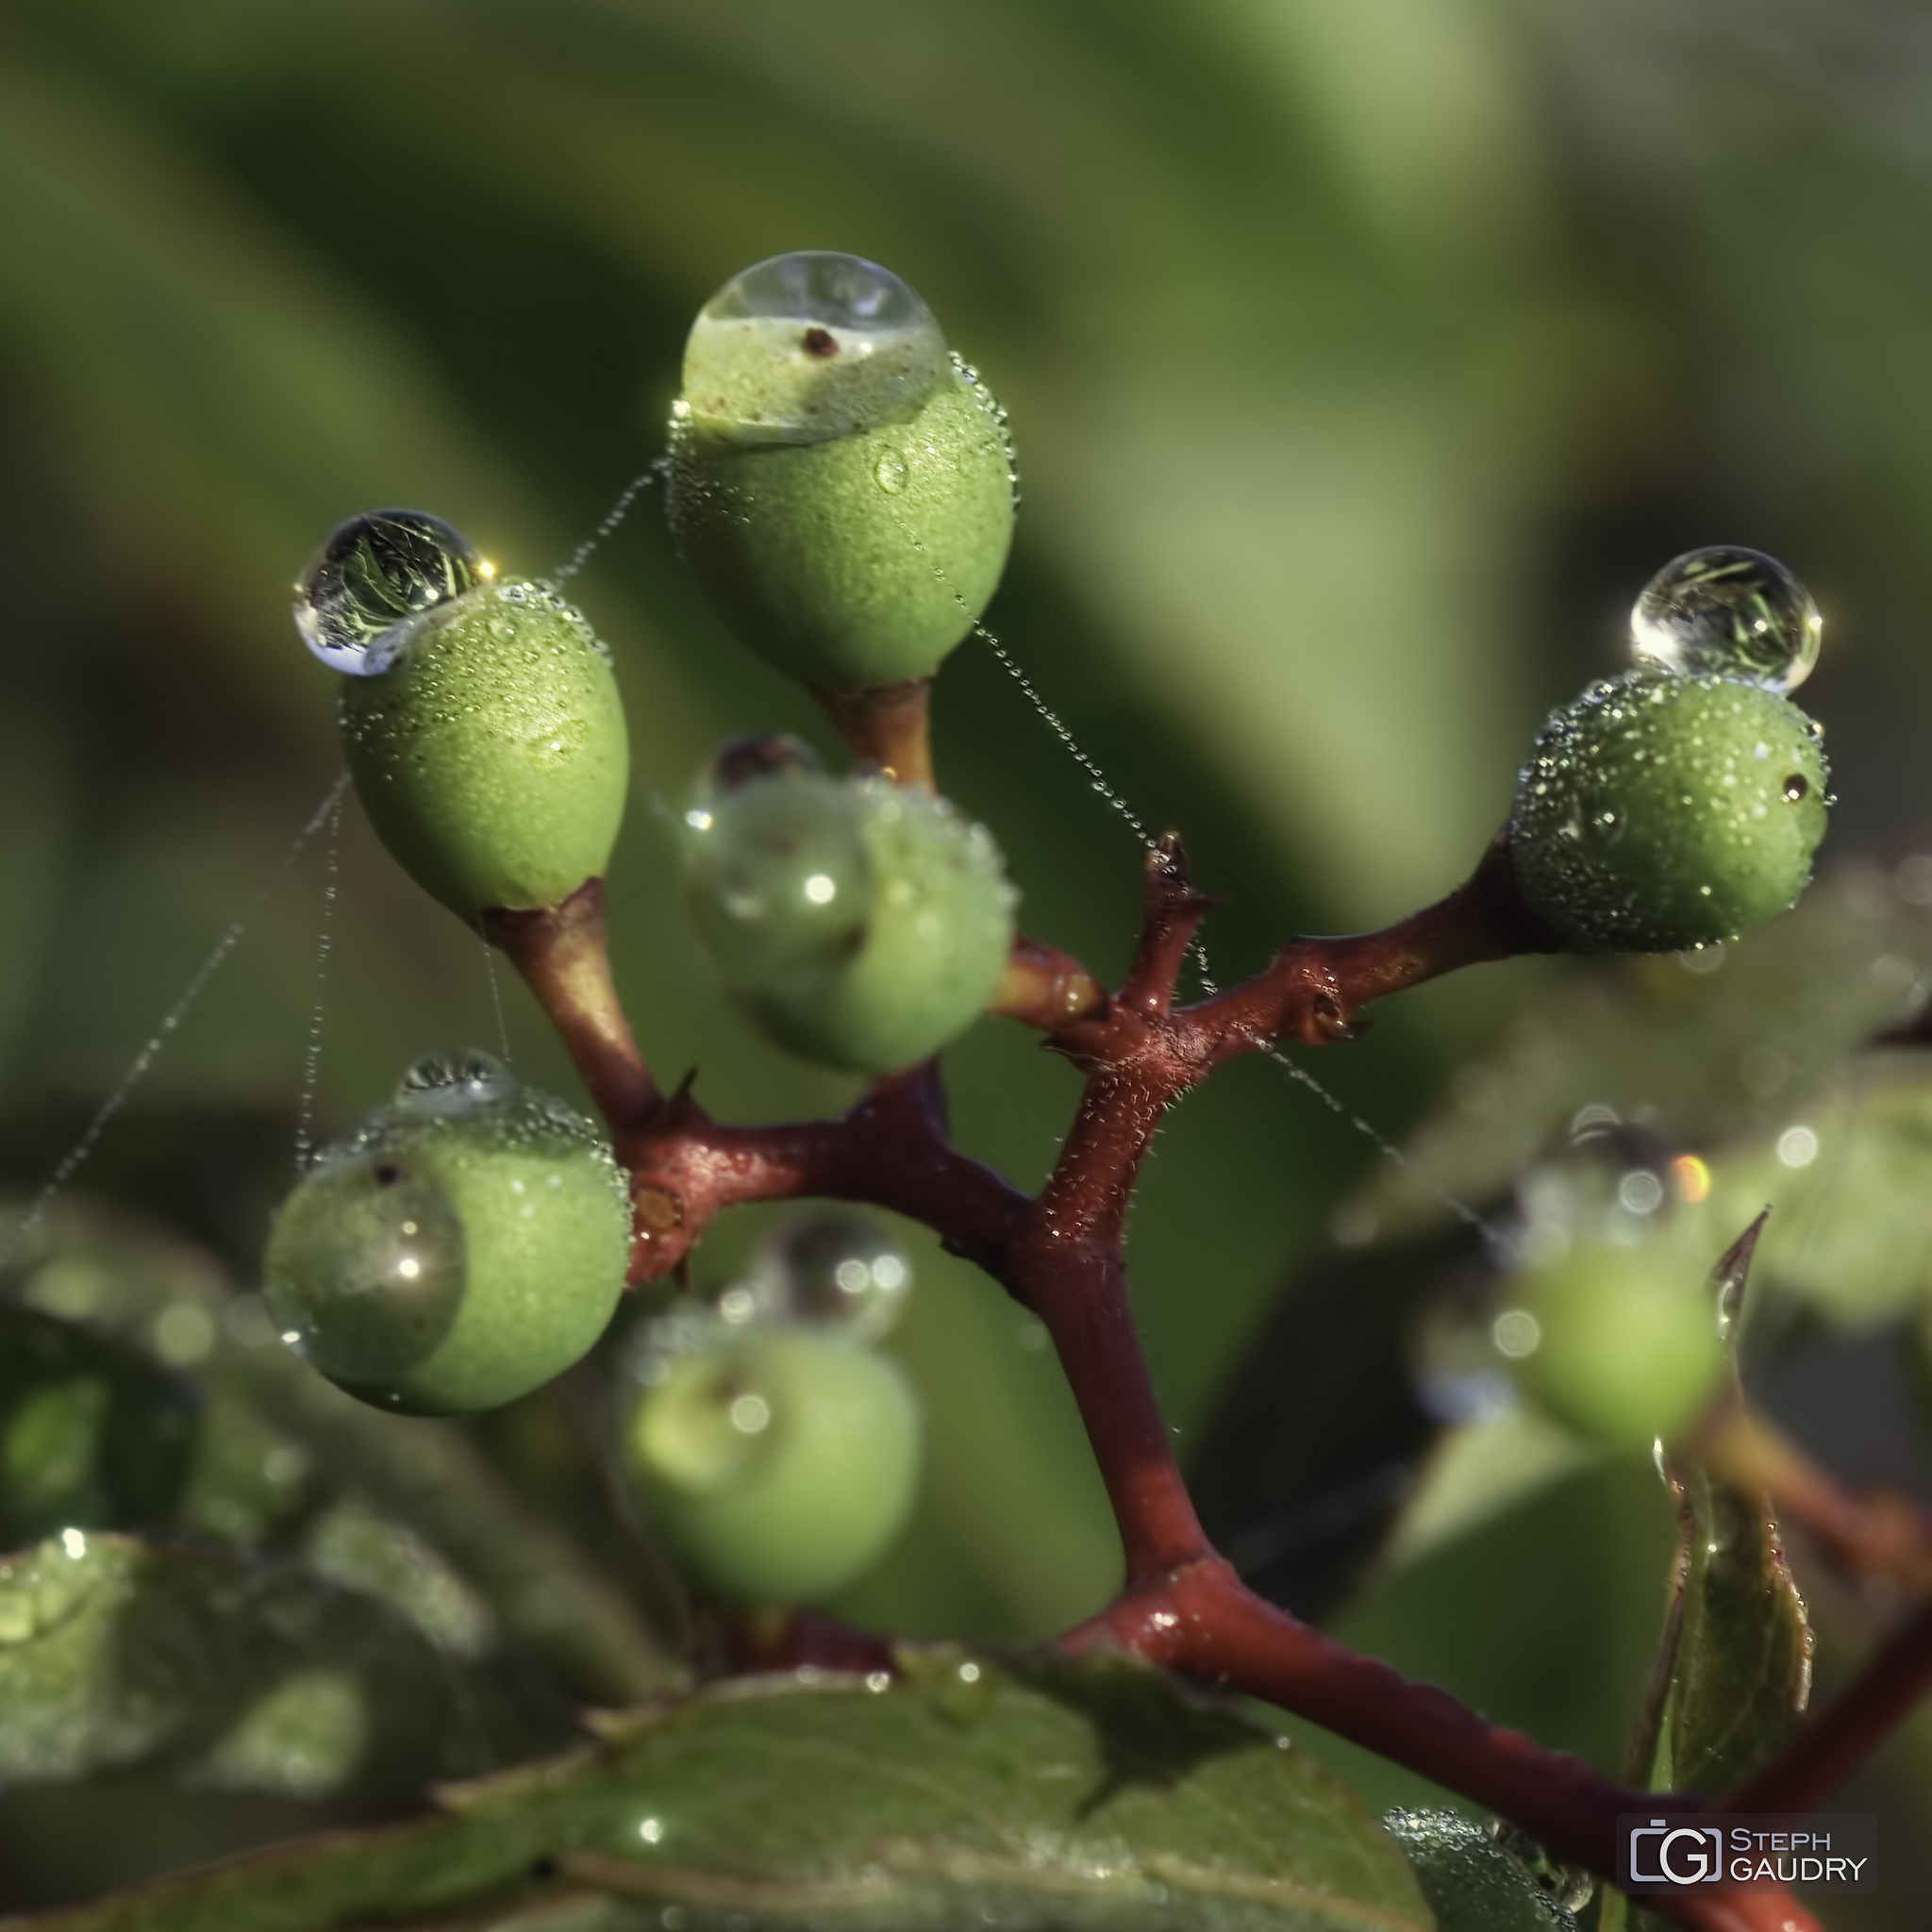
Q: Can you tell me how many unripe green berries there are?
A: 7